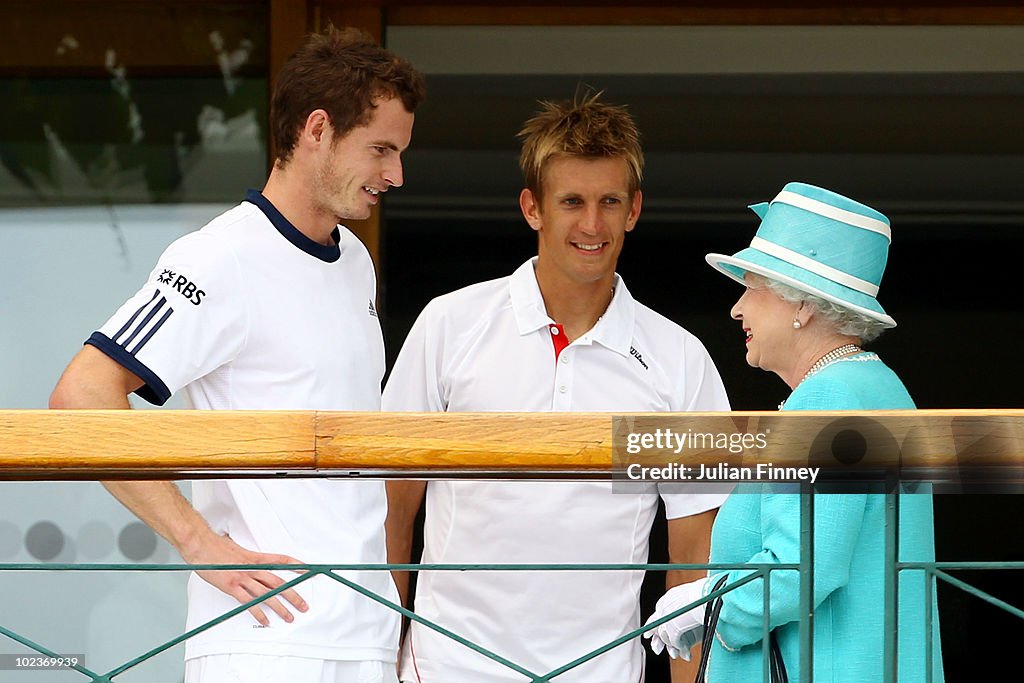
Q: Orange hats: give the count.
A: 0